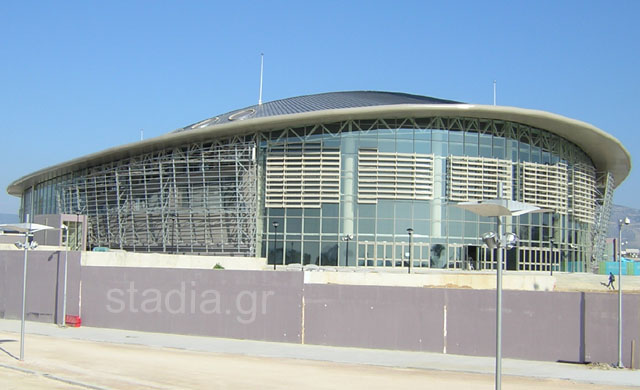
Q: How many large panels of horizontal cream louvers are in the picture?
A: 5